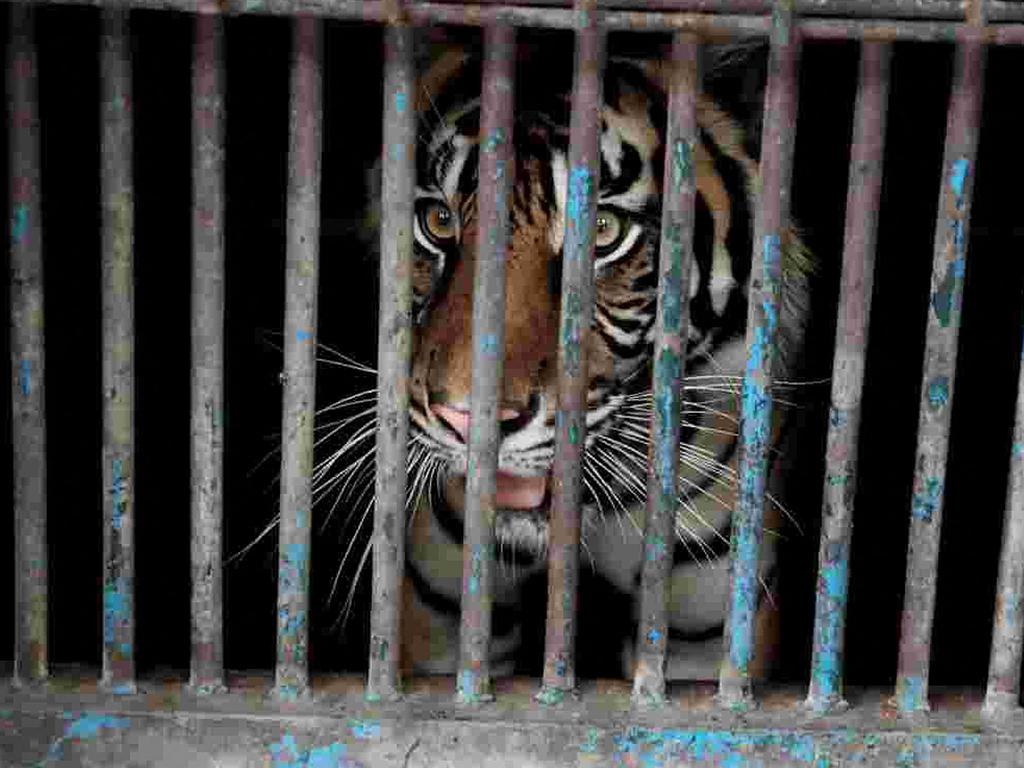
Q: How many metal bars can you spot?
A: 12